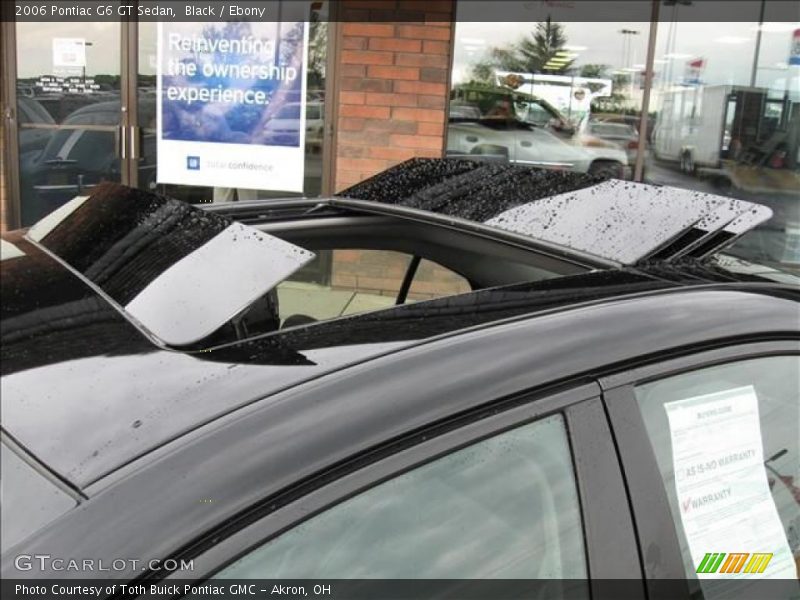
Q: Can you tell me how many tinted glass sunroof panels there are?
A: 4